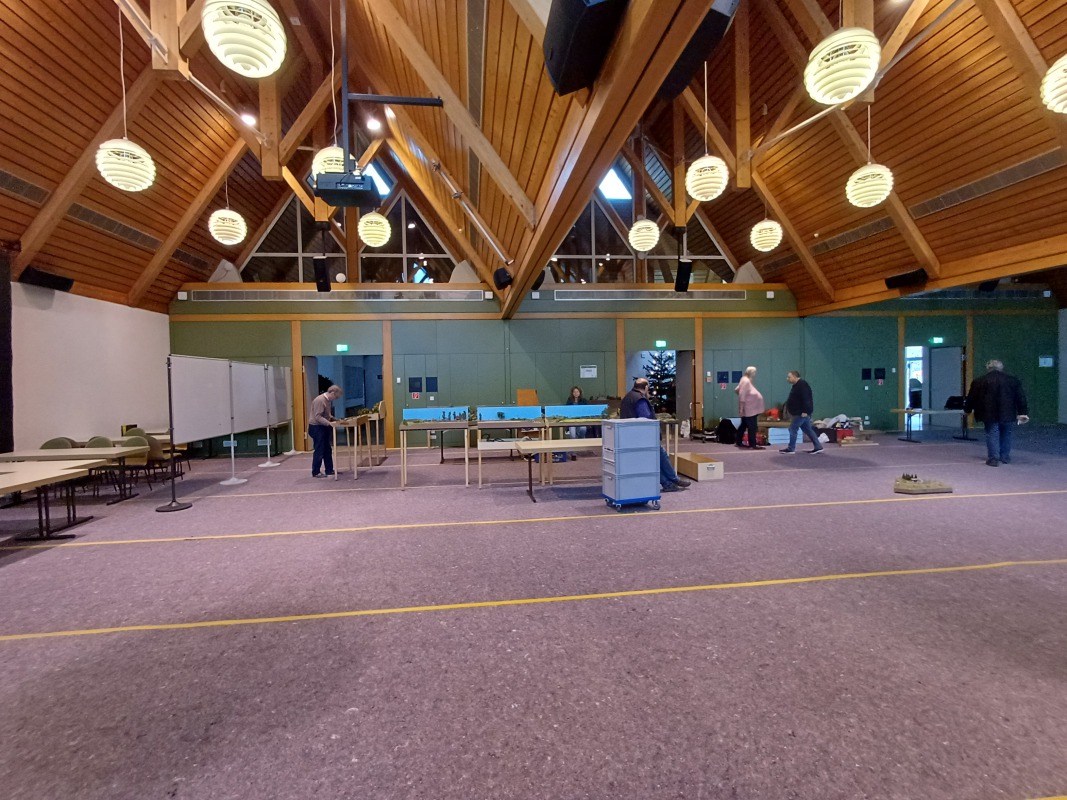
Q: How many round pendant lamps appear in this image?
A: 11